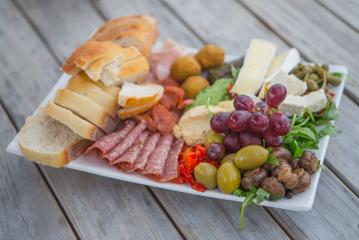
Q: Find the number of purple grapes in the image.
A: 10